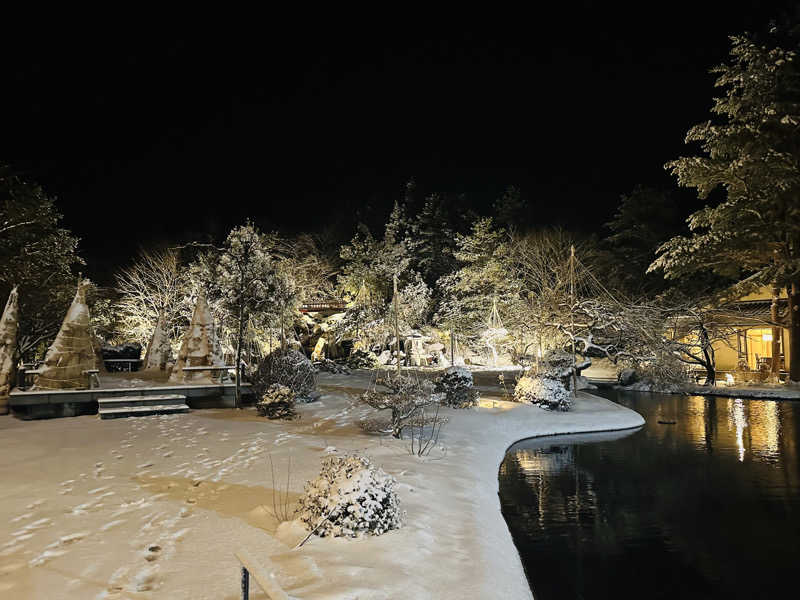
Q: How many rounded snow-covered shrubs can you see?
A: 5